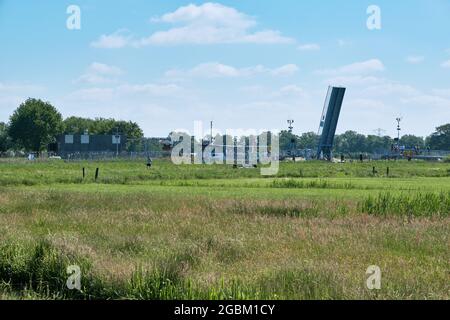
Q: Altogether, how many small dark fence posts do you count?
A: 4